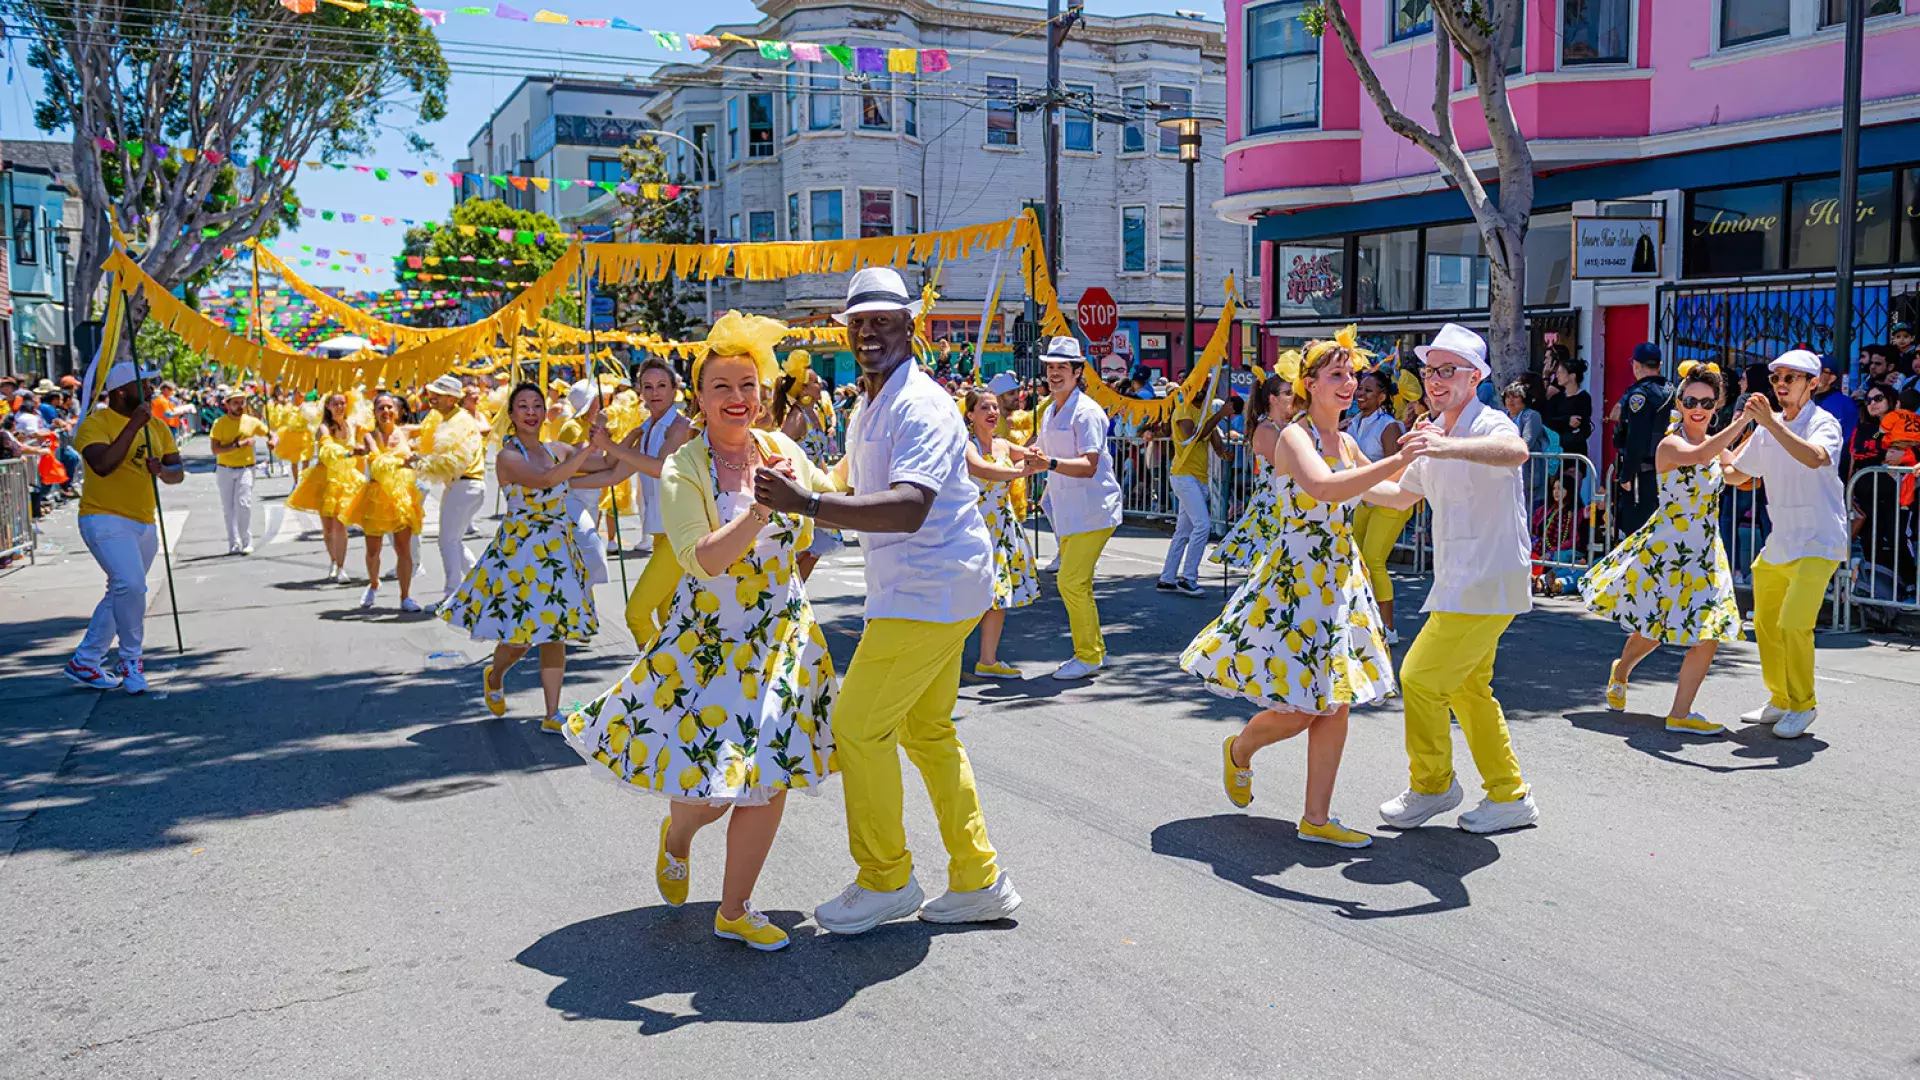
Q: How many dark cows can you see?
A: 0